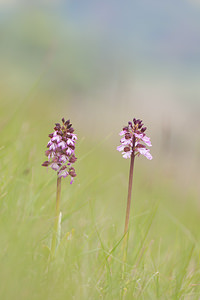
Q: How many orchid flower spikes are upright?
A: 2